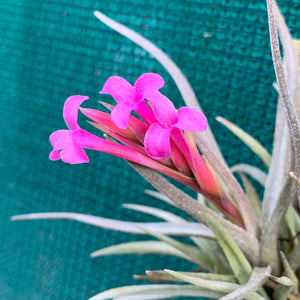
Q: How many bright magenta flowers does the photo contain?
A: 3